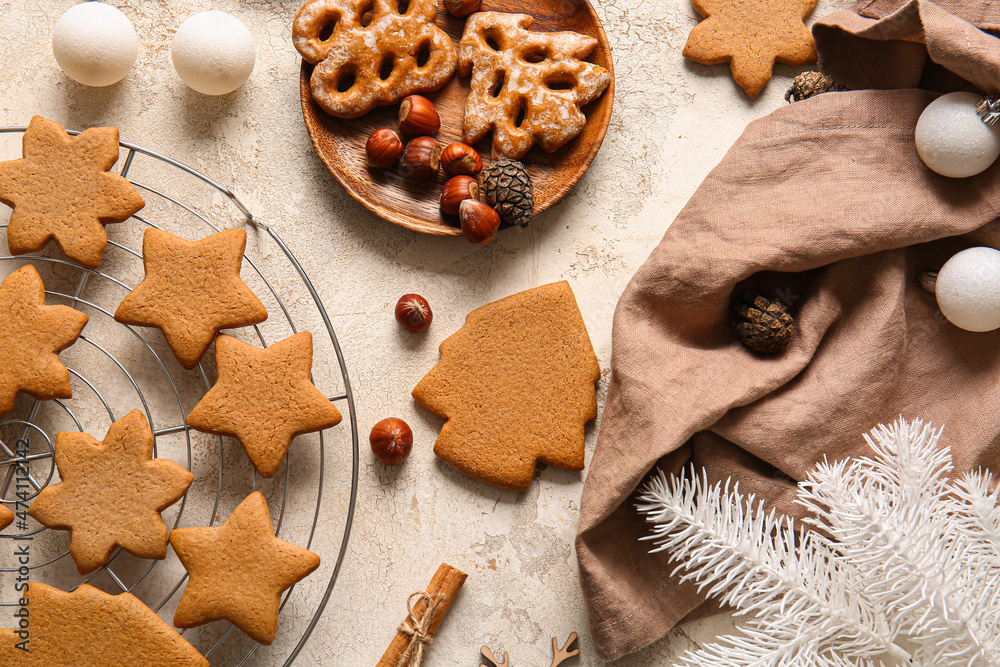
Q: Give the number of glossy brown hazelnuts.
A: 9